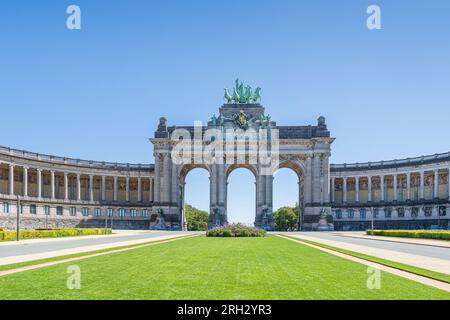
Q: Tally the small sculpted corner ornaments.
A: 2